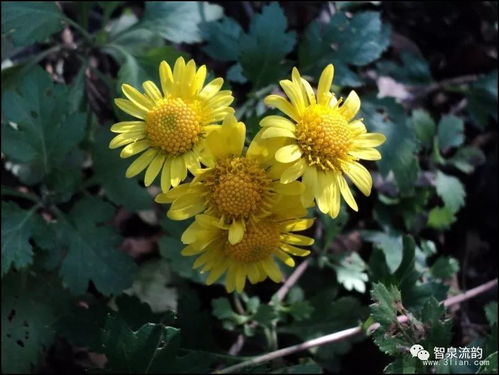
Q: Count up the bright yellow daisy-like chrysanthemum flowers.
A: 4